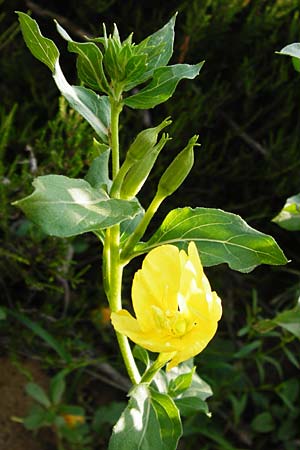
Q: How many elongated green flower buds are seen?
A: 3